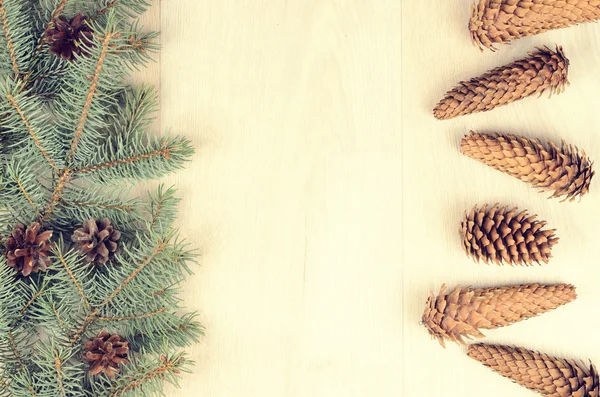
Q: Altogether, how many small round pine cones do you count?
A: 4